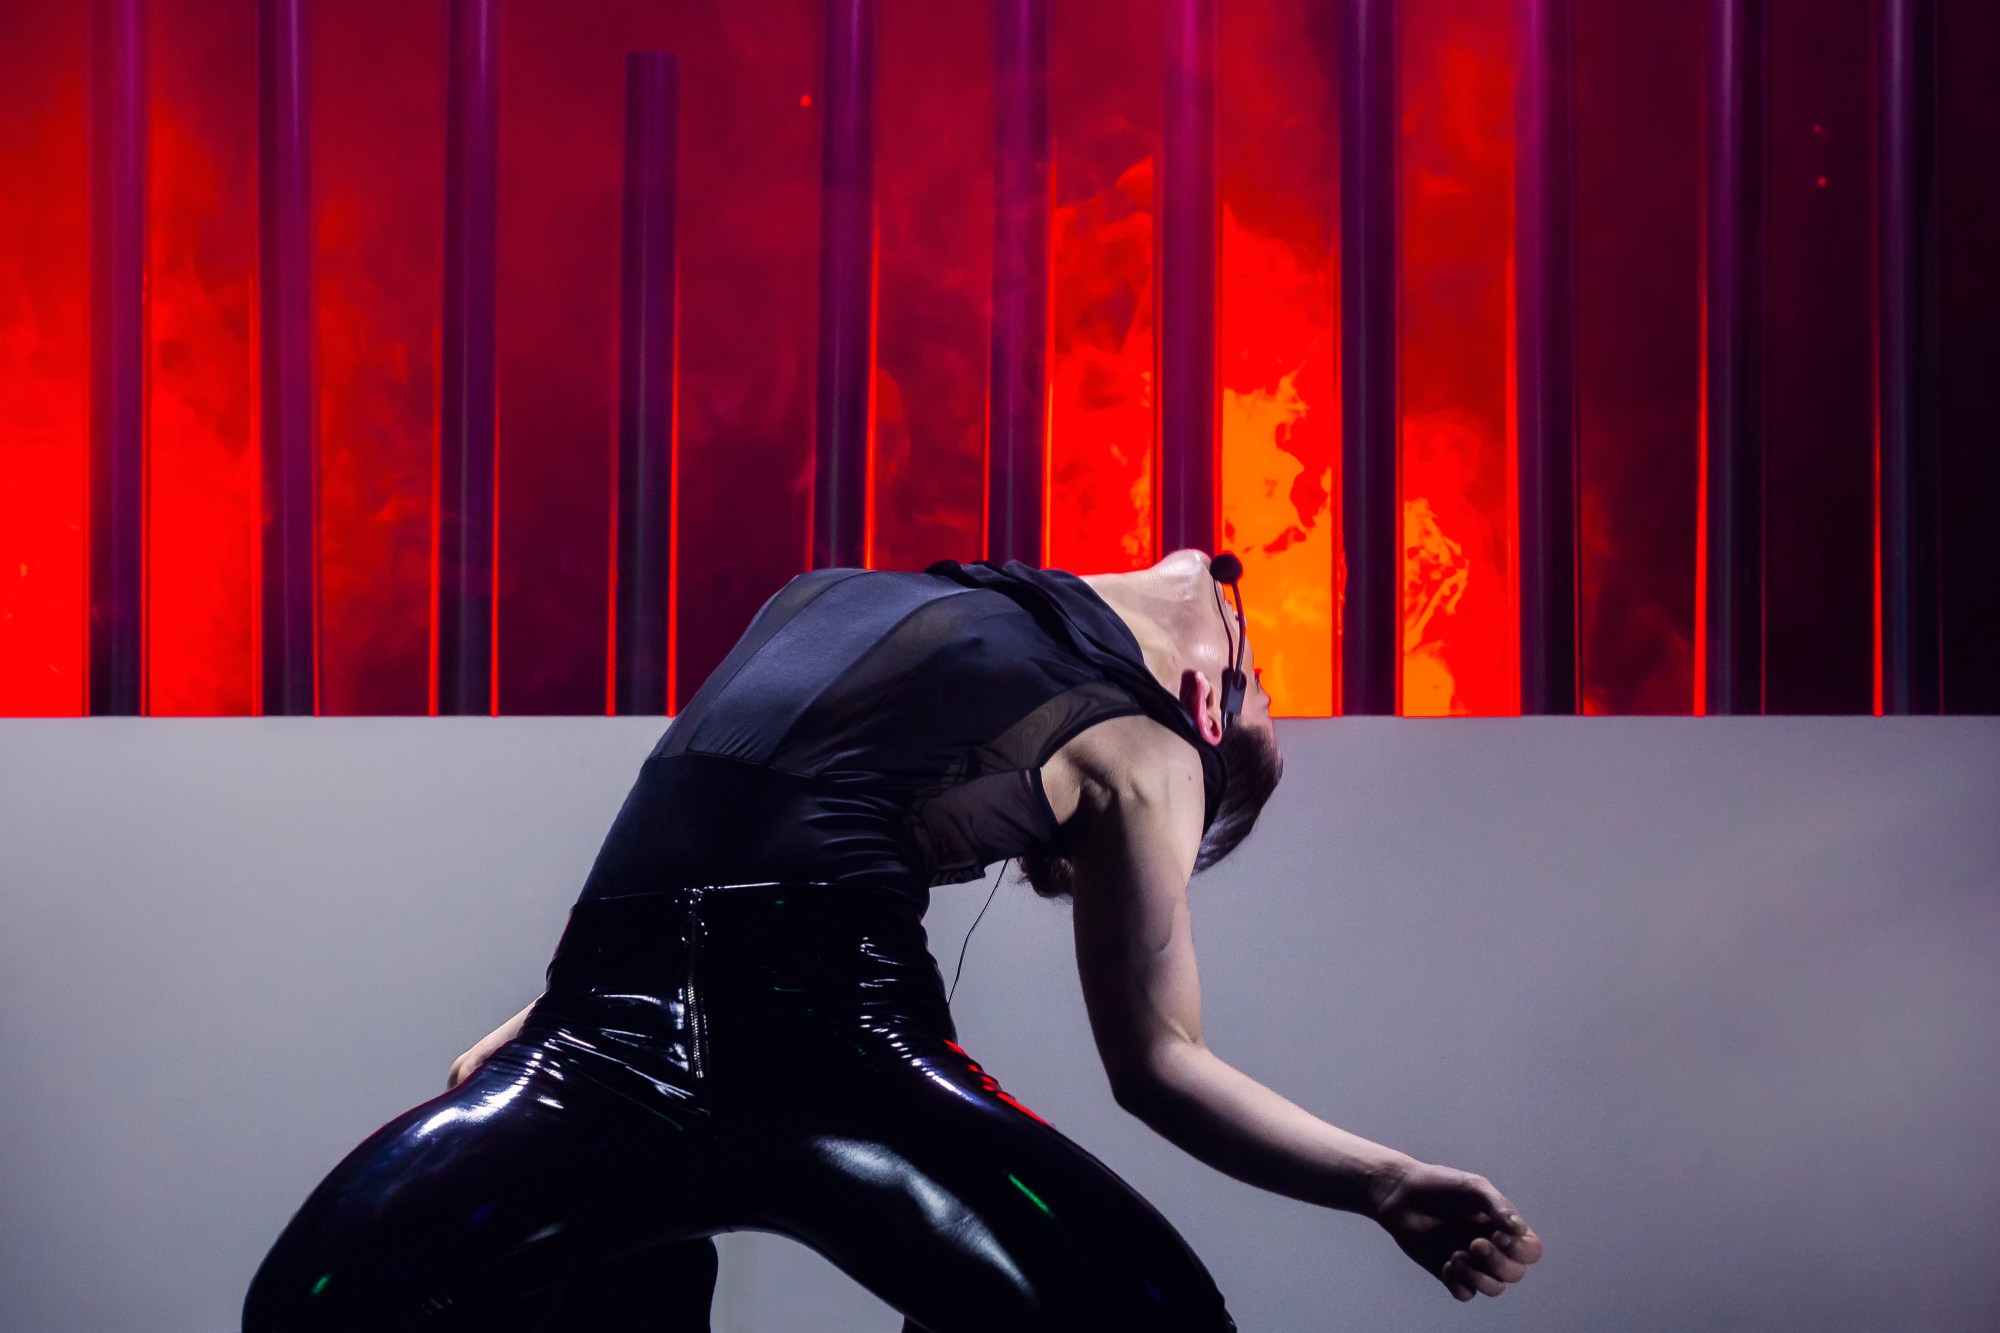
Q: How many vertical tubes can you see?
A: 11